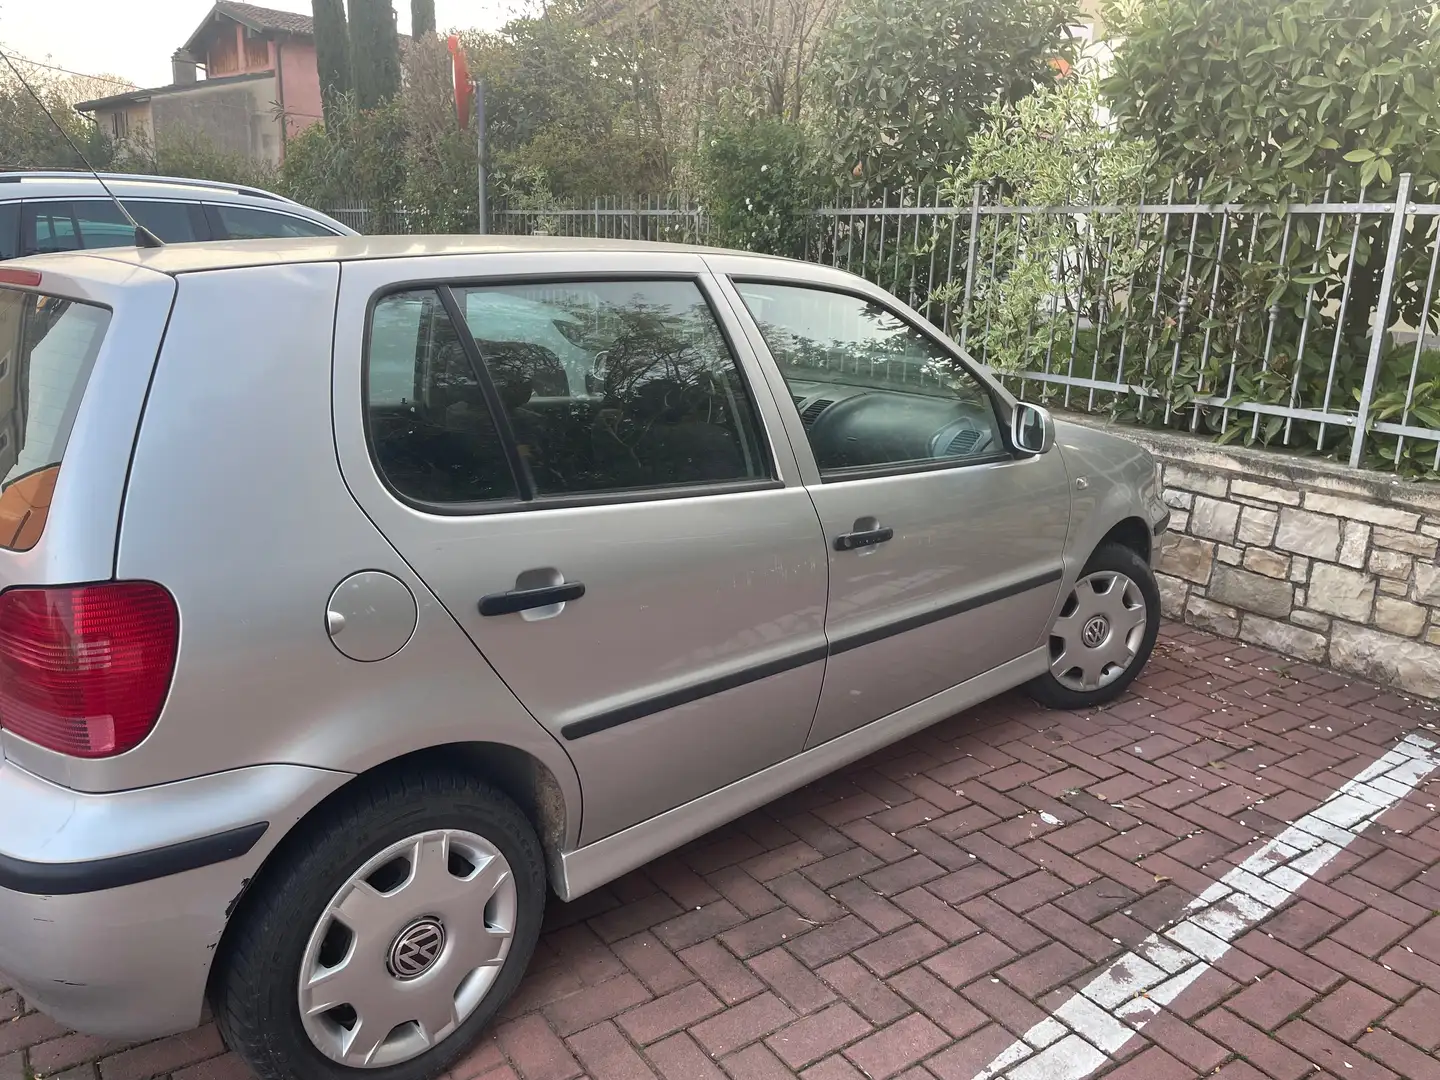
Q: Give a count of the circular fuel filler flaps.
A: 1